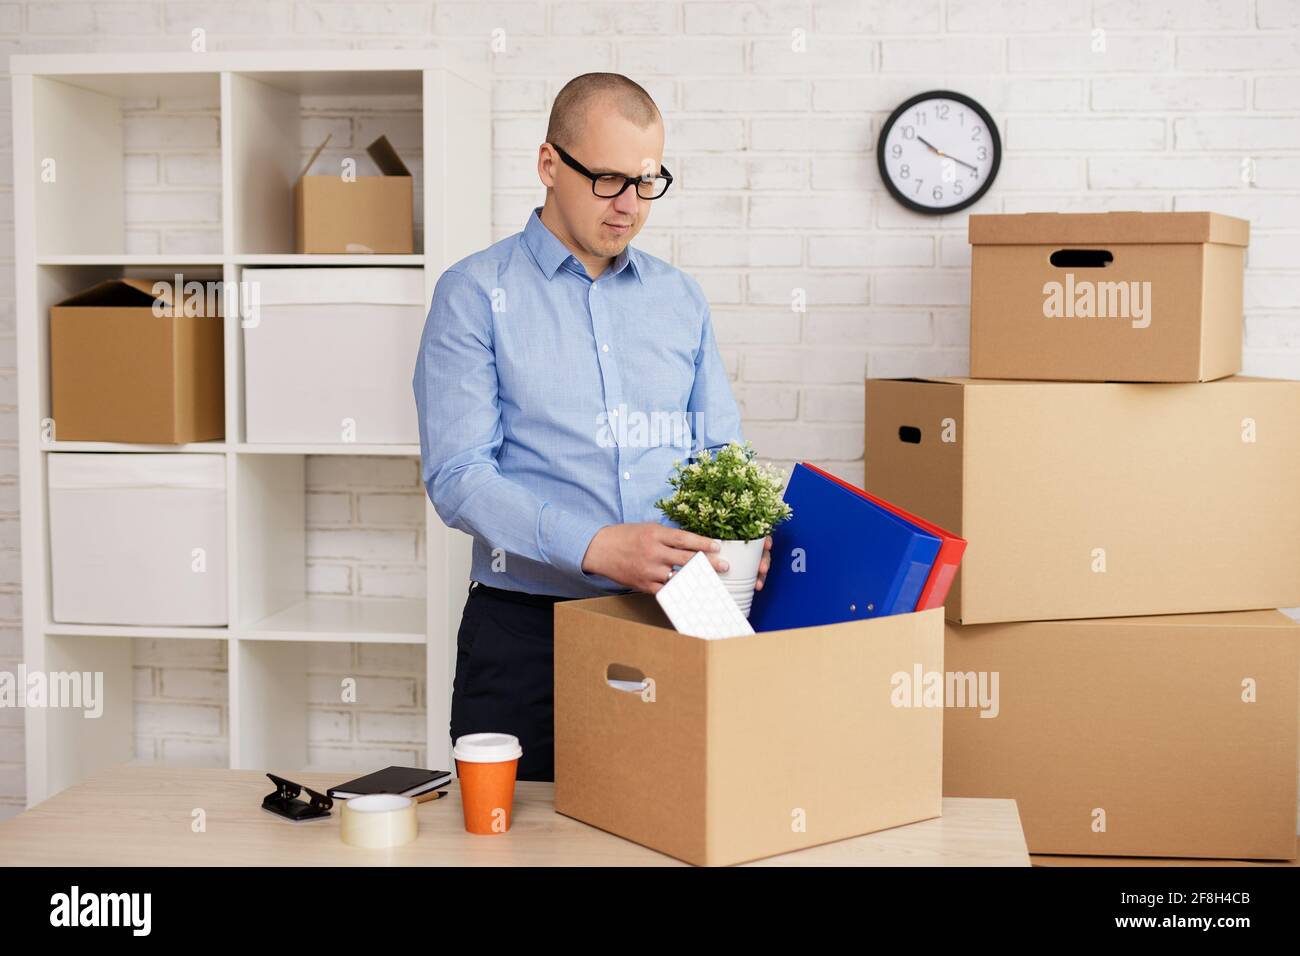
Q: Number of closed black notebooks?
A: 1